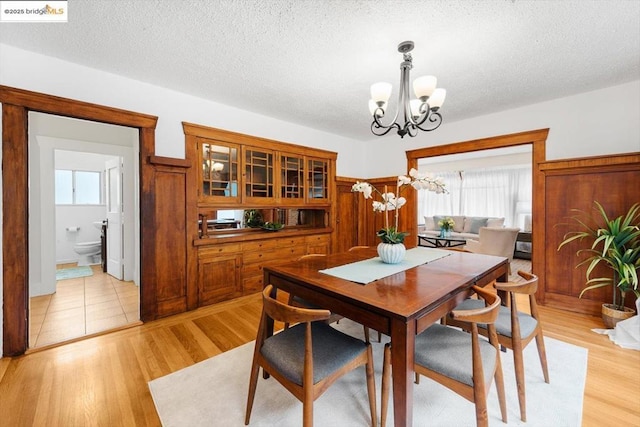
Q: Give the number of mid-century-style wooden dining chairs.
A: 6